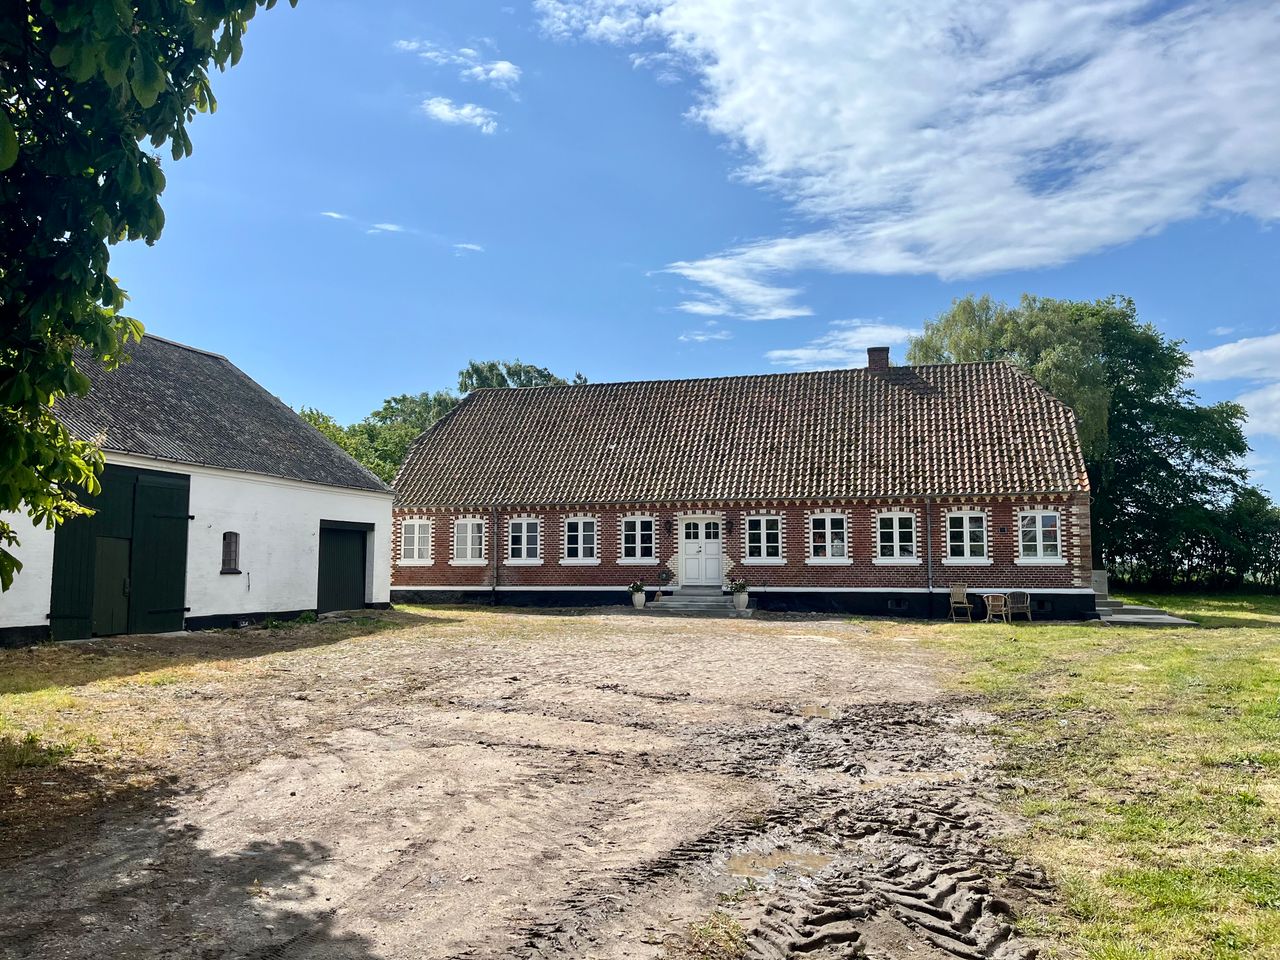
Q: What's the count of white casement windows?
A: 10